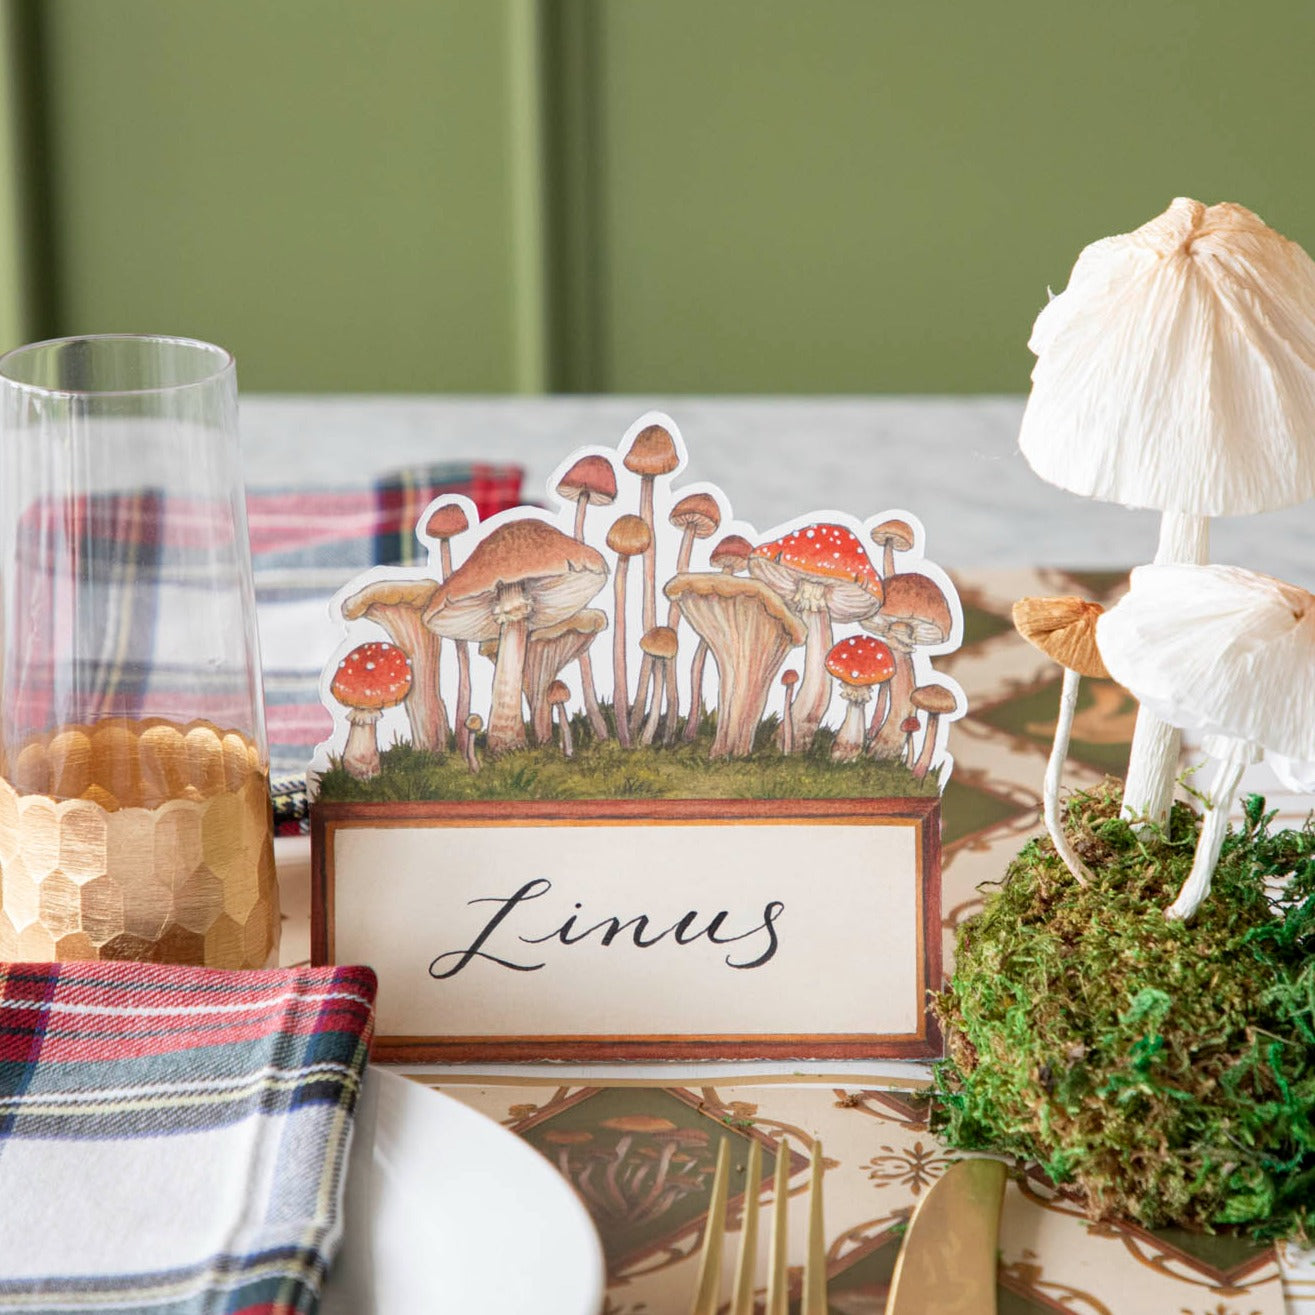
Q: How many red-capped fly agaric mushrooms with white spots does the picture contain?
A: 3